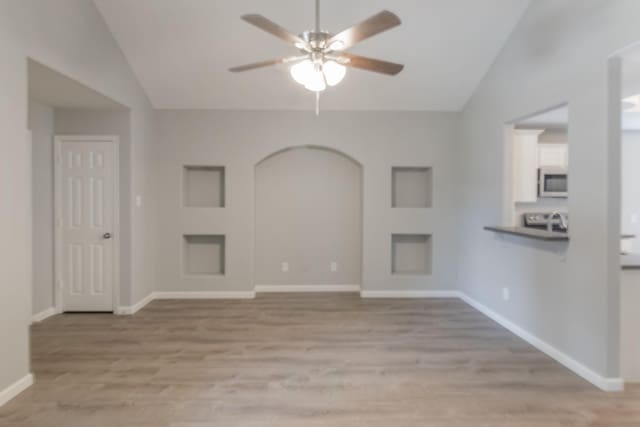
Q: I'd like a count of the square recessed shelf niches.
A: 4